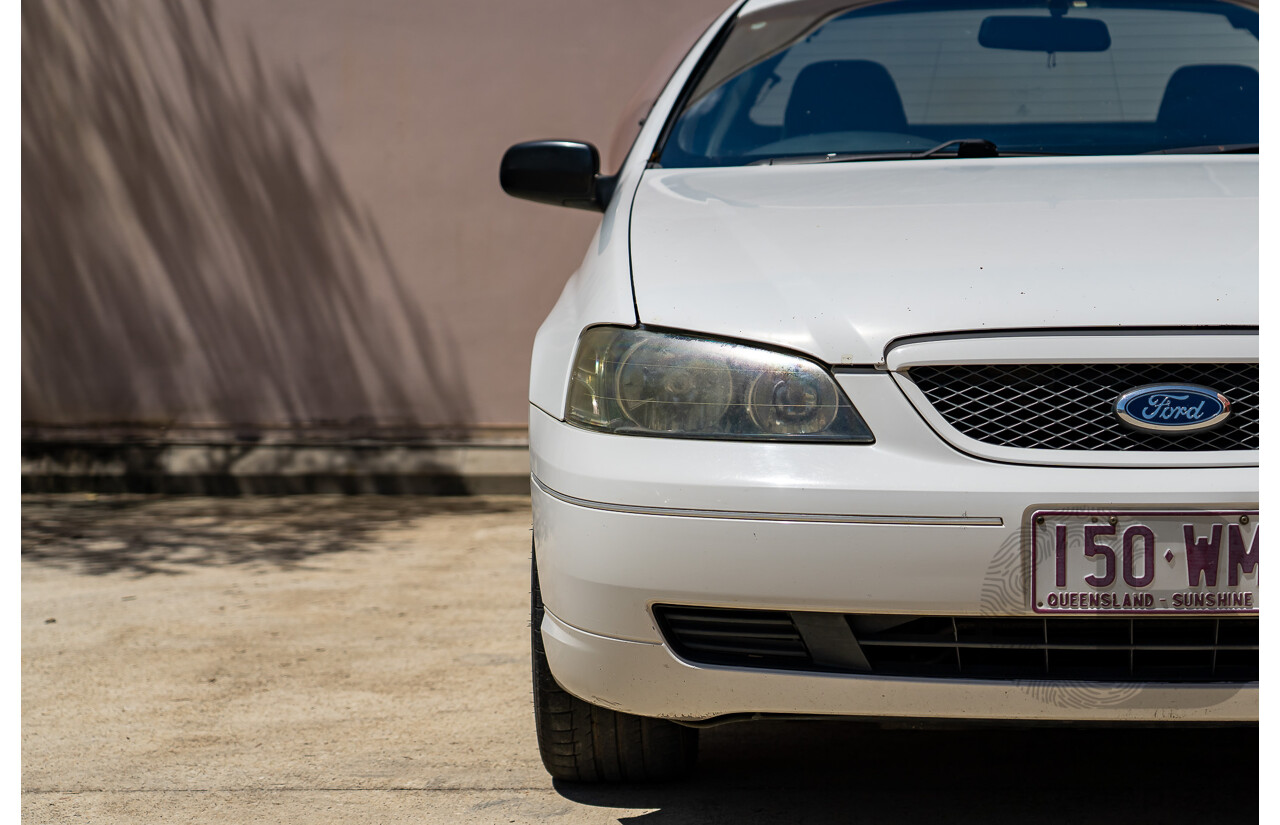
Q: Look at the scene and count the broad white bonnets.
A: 1